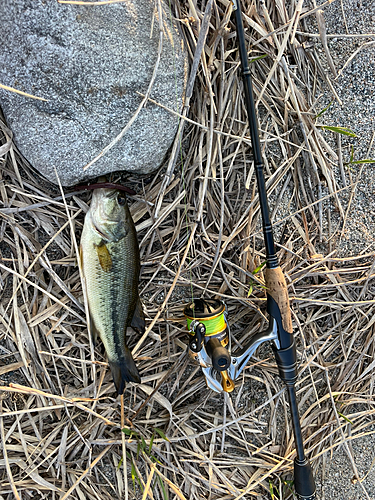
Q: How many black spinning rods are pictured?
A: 1